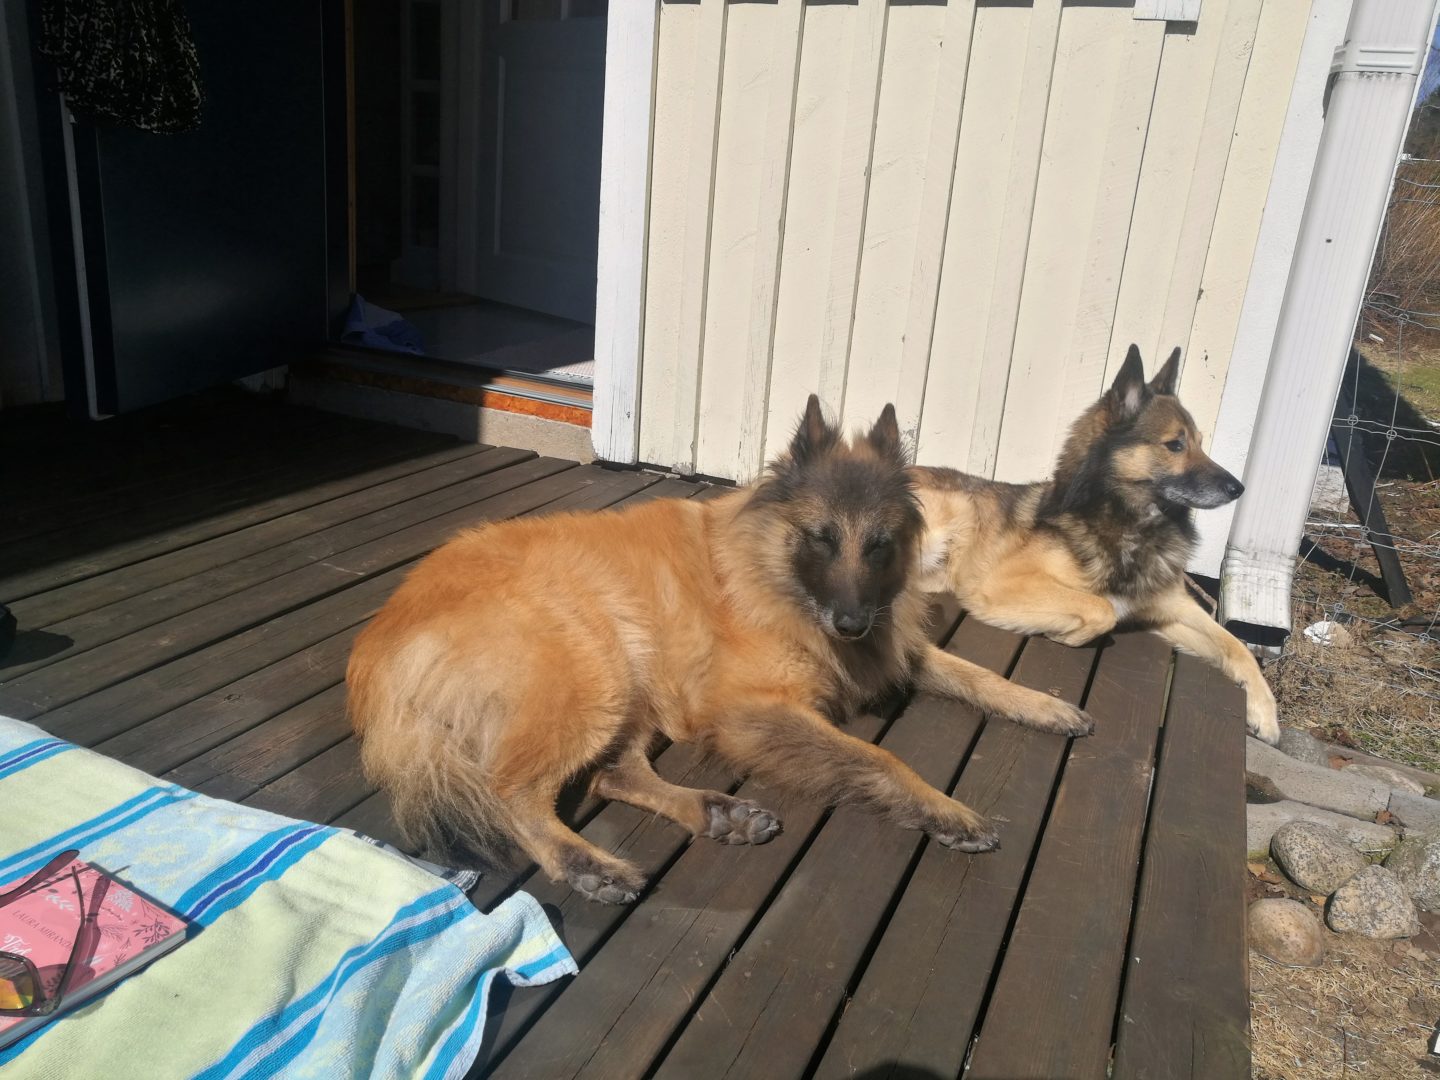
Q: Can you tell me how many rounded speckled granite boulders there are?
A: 4